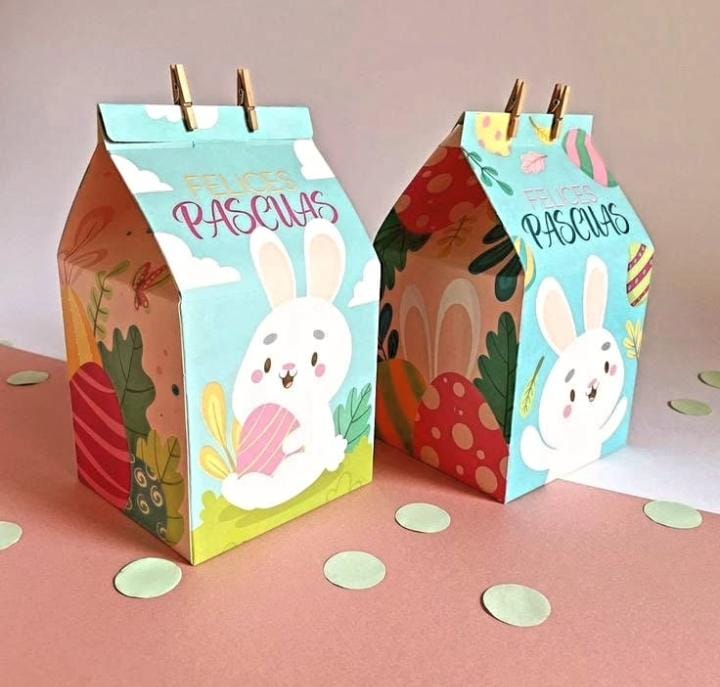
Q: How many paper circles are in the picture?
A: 9